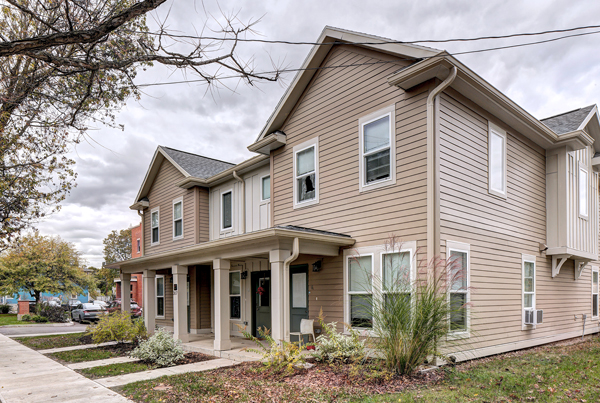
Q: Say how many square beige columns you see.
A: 5